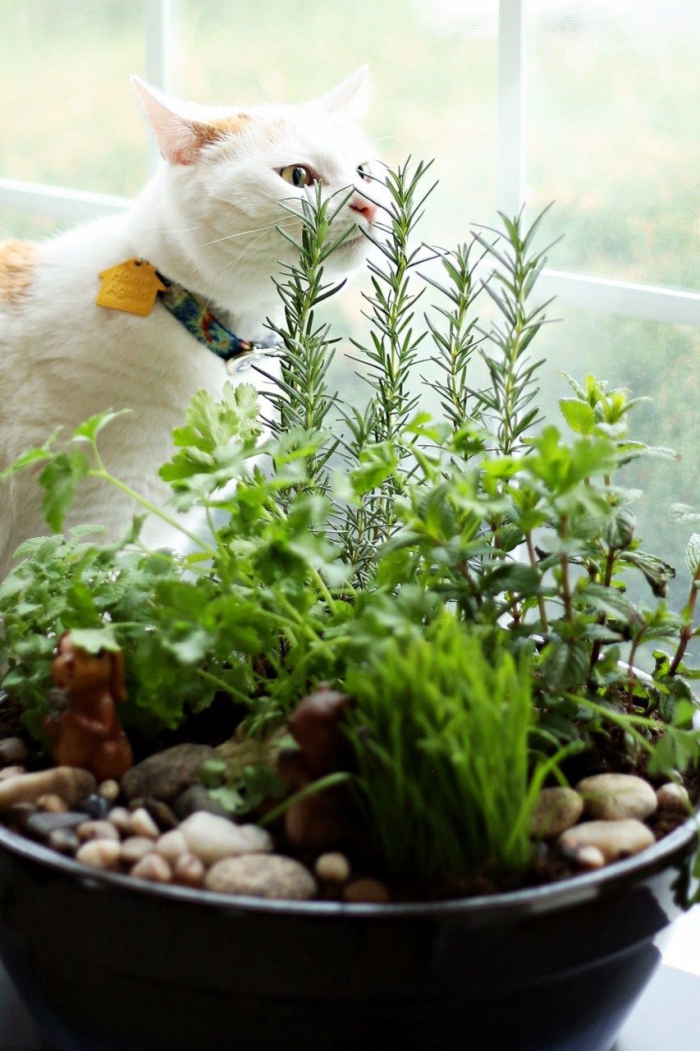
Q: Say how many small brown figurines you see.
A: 2